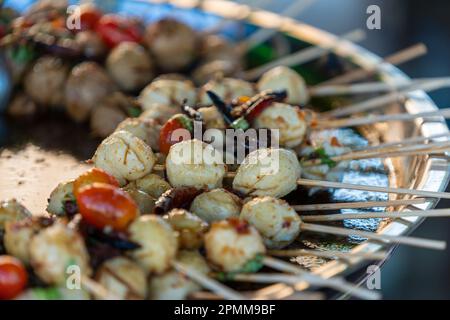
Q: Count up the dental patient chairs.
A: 0